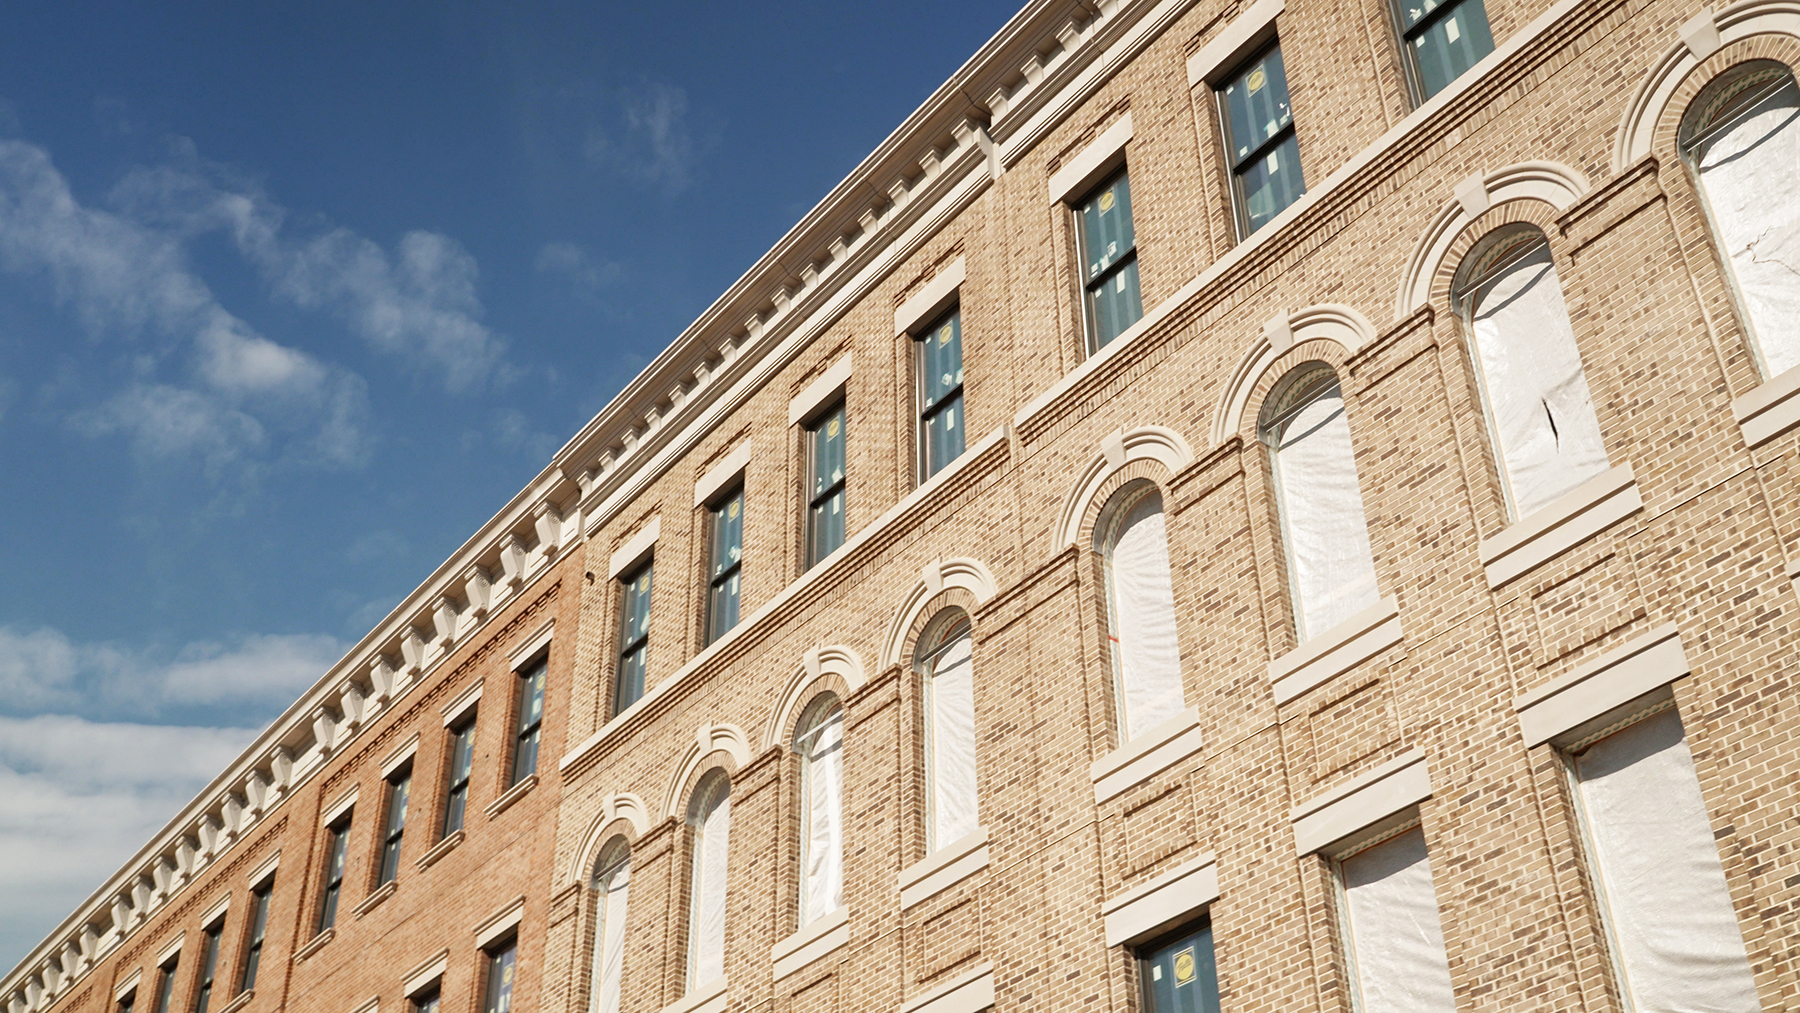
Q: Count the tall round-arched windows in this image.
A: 8